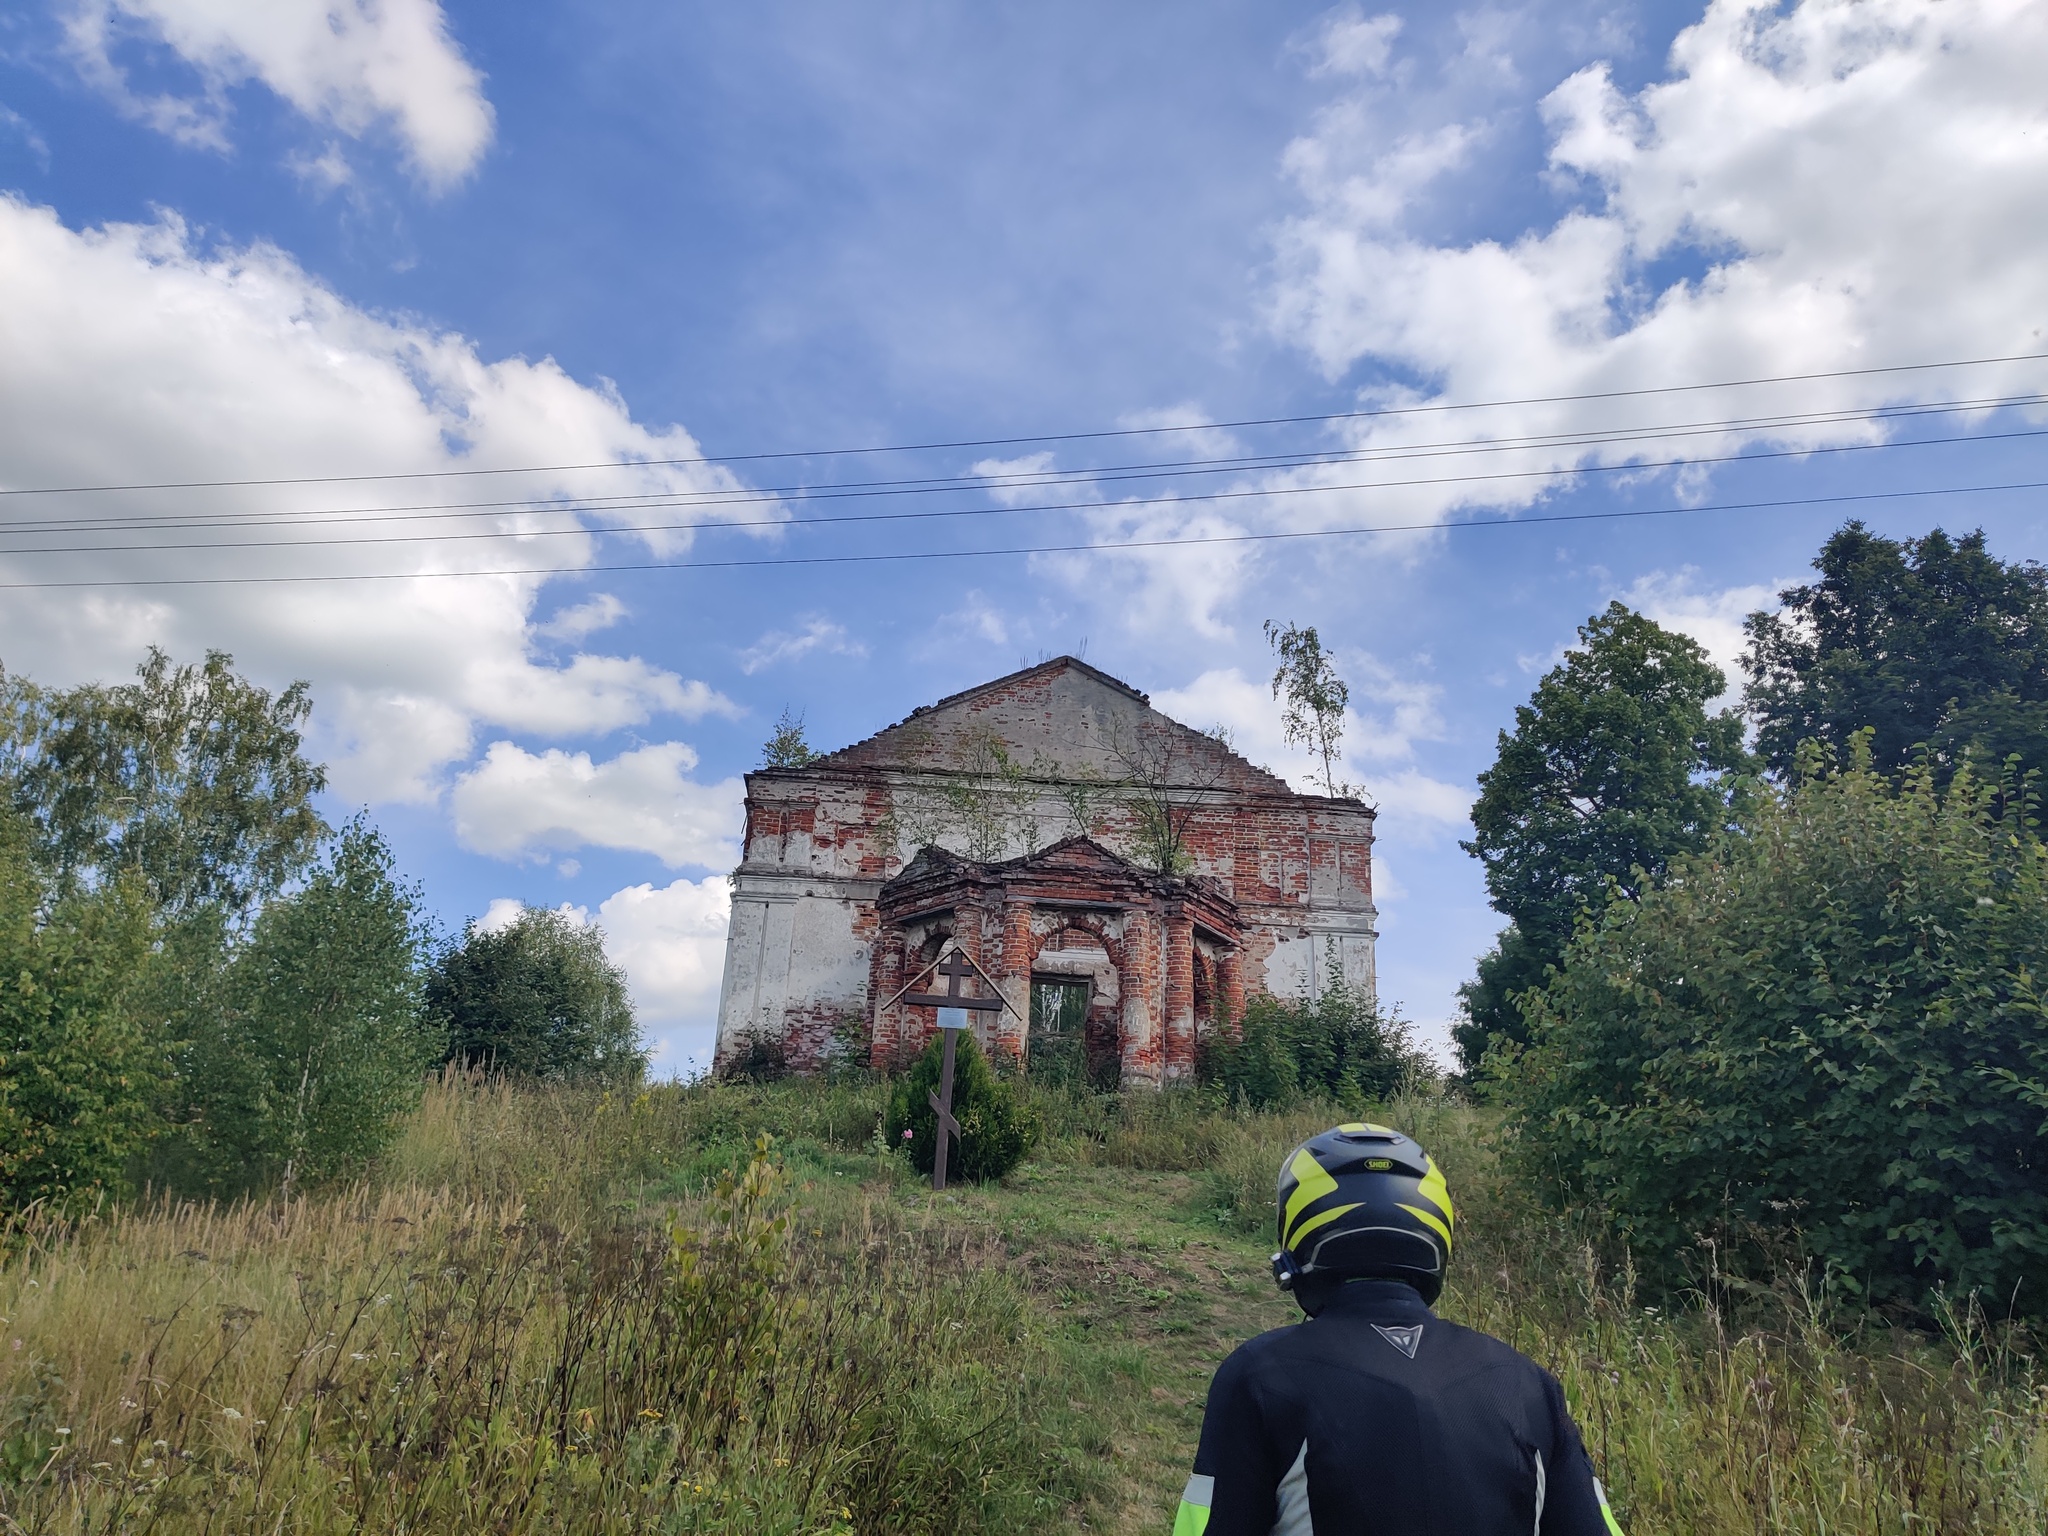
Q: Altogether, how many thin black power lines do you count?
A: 5